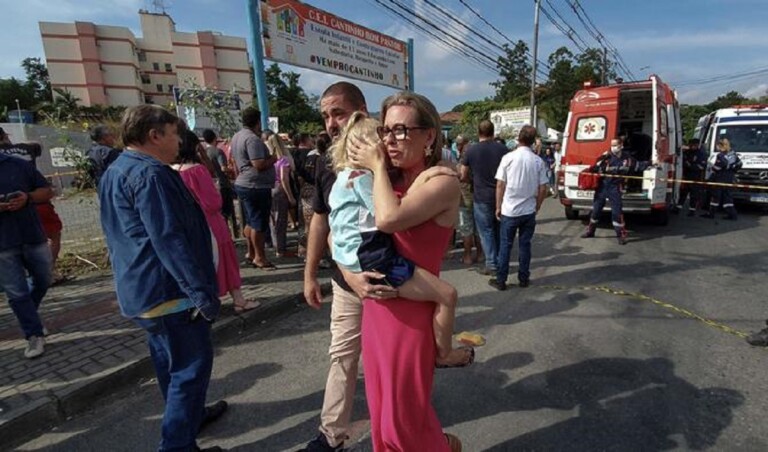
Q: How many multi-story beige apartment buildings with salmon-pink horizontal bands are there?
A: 1